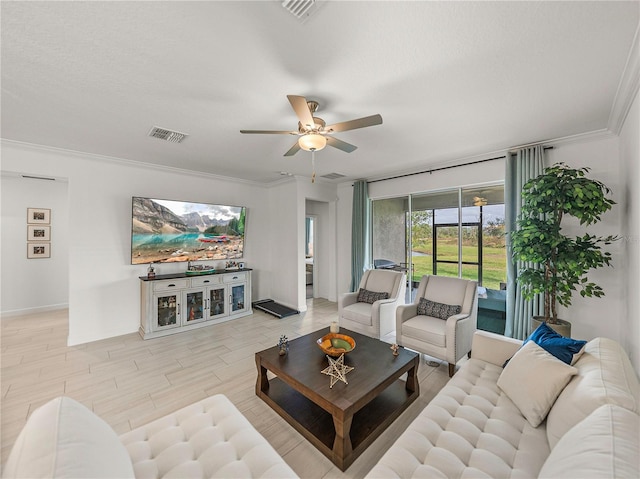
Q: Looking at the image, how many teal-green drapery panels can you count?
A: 2